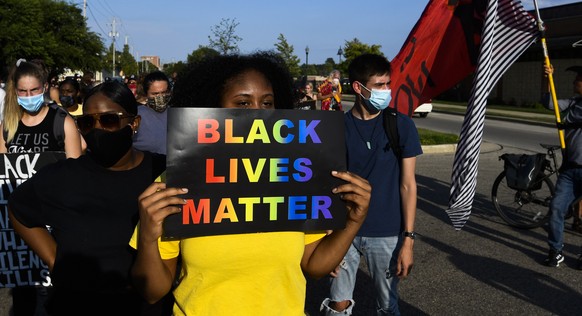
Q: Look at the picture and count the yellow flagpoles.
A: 1